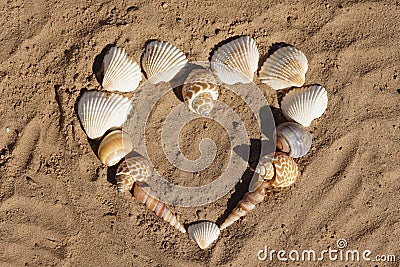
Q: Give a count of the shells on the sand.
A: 14